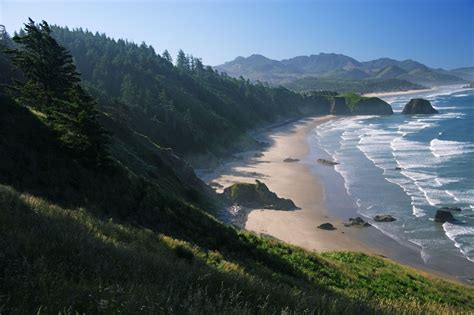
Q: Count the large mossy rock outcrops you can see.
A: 3